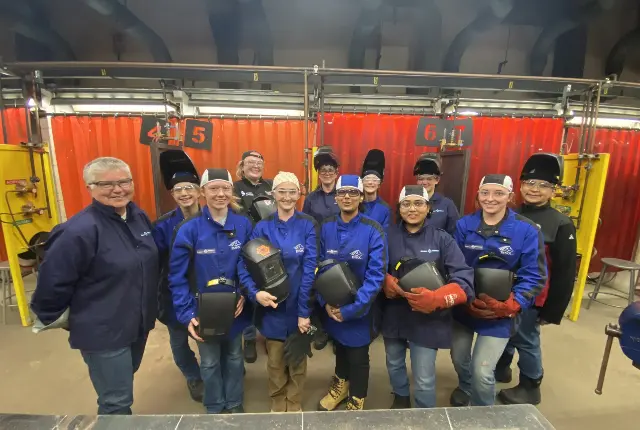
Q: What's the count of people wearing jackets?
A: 12